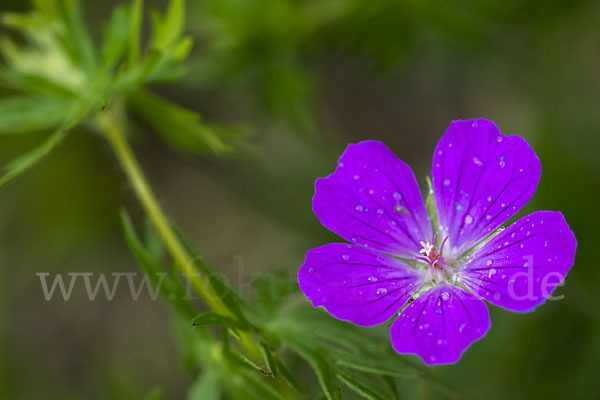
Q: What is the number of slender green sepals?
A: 5